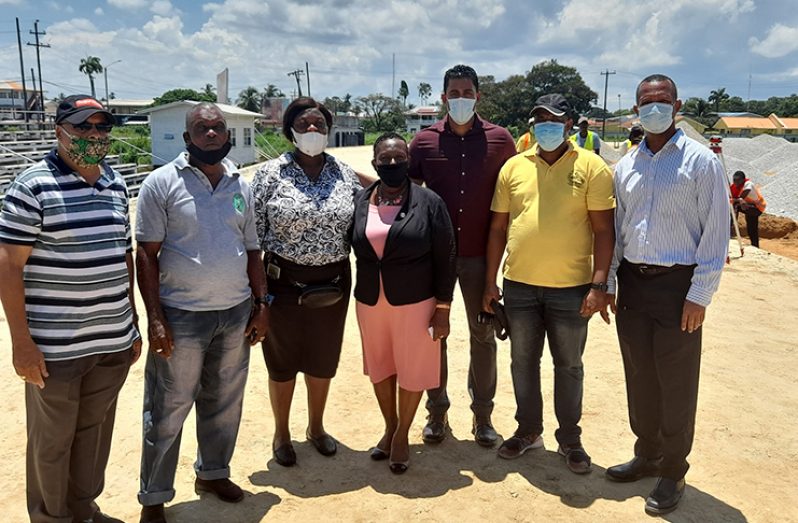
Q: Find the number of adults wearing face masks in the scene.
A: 7